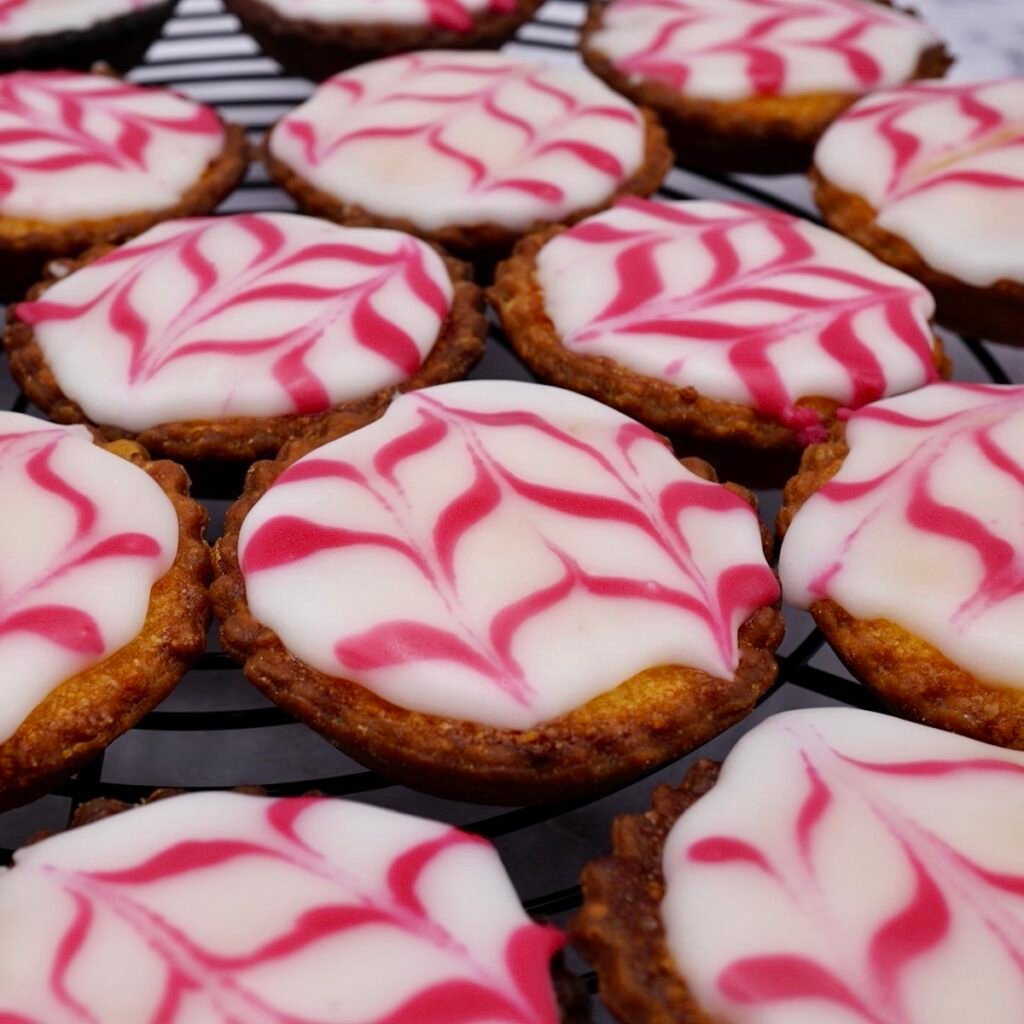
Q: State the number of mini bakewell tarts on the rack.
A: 13